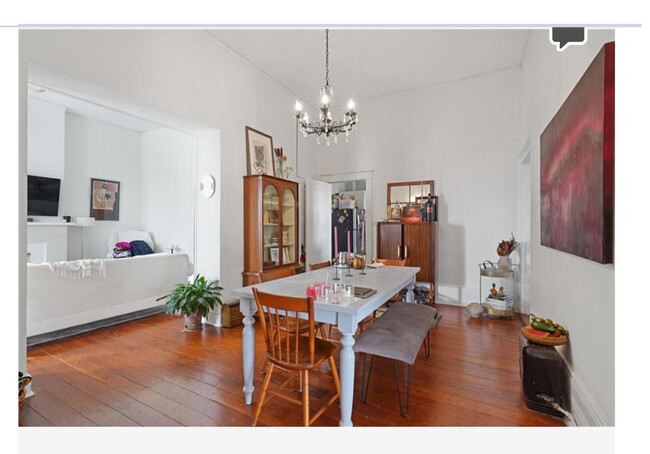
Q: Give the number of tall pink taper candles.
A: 3